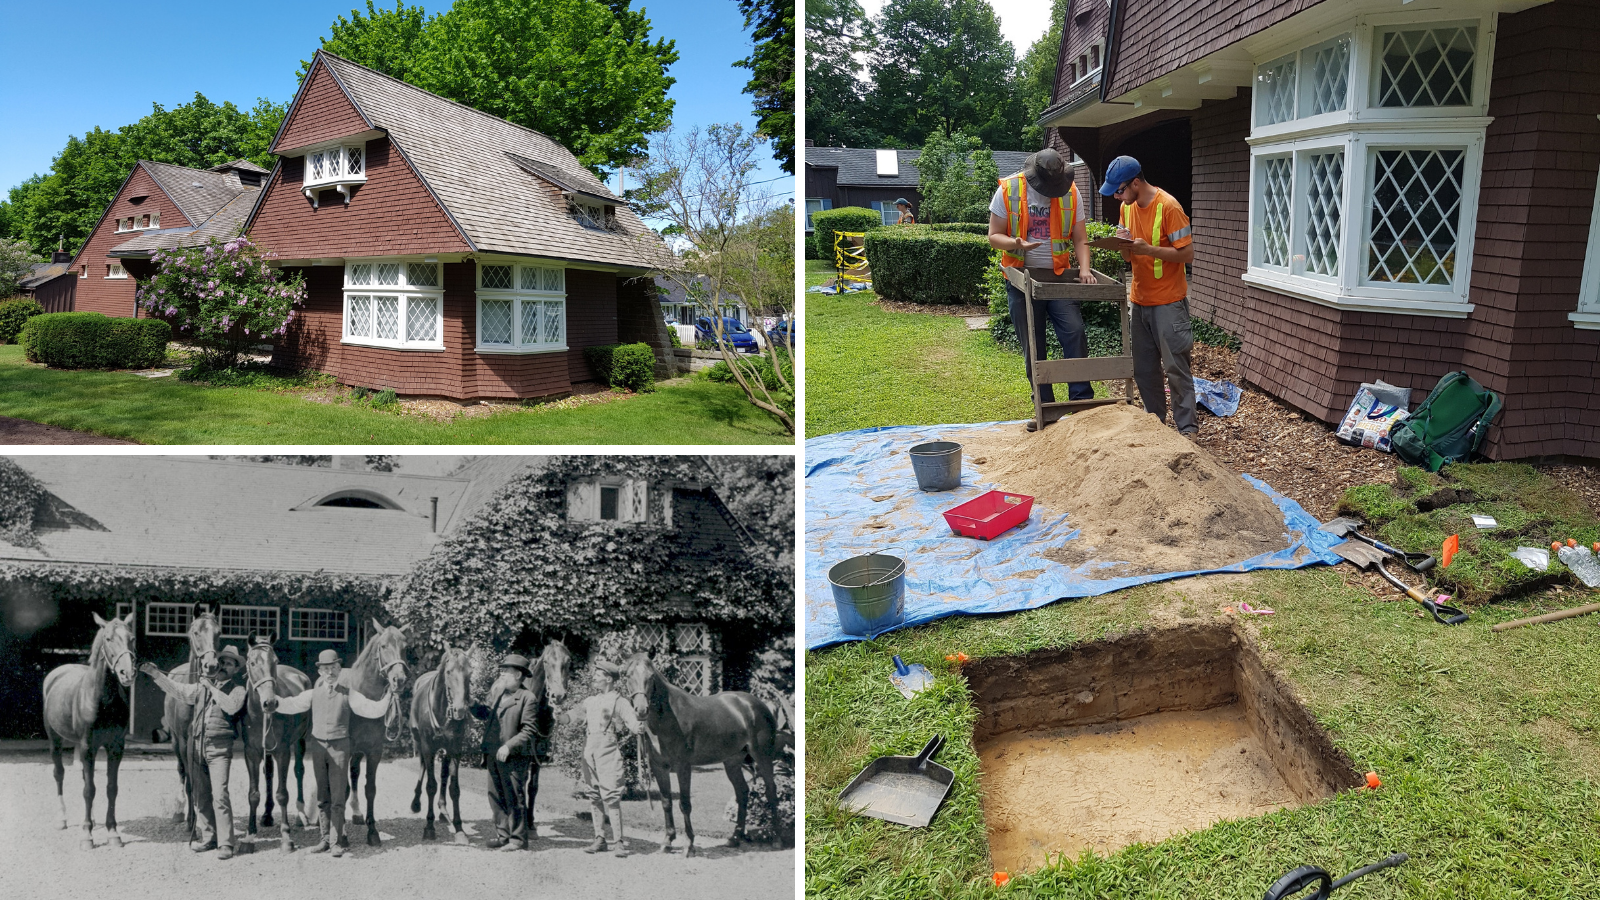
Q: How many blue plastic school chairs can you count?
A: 0